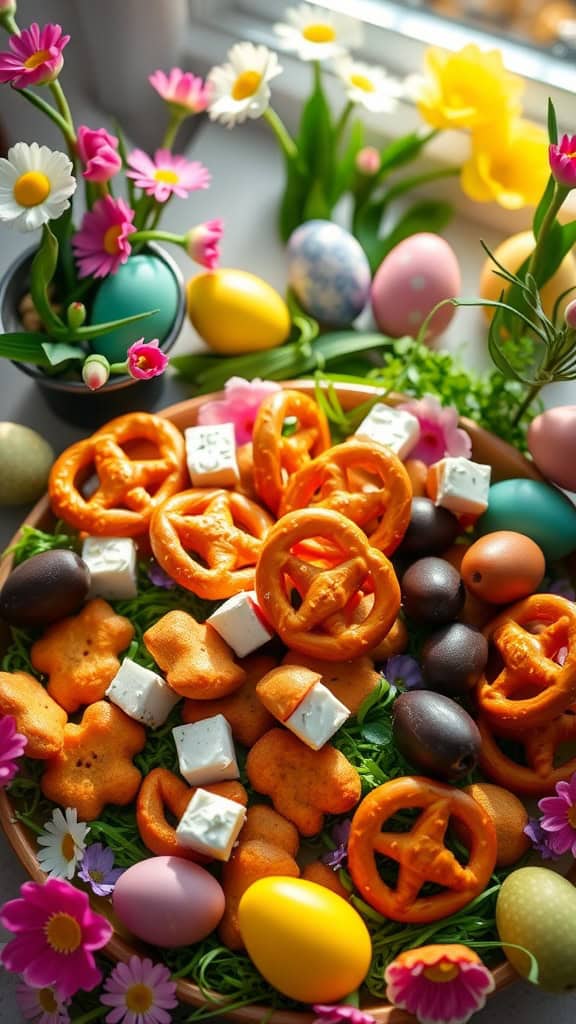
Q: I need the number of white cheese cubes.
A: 9